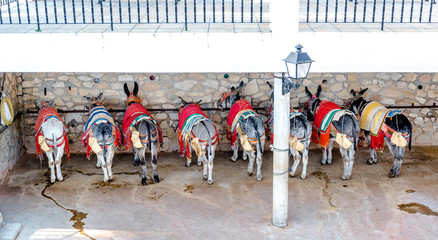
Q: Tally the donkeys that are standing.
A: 8